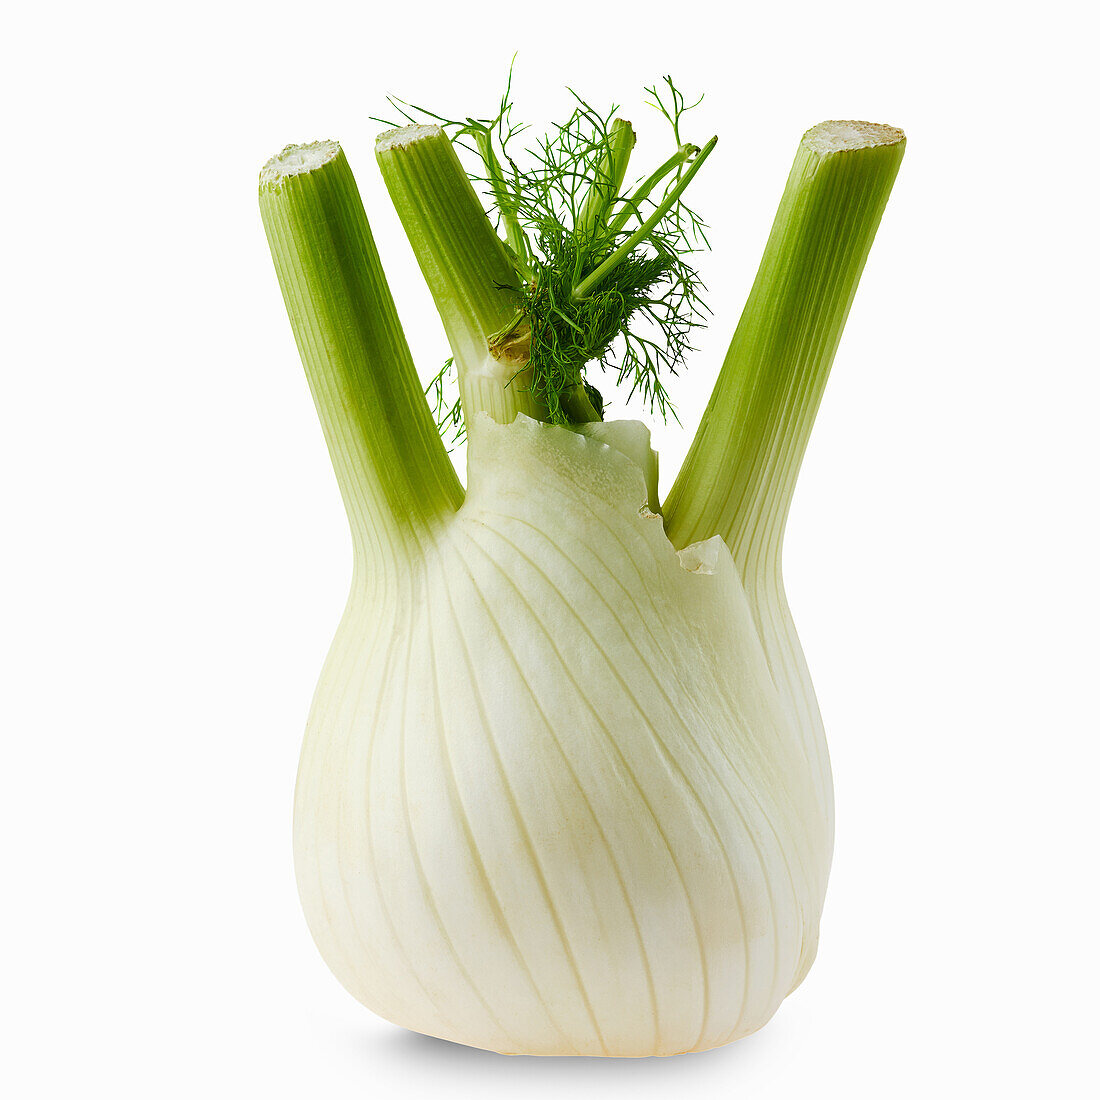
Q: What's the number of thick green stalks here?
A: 3